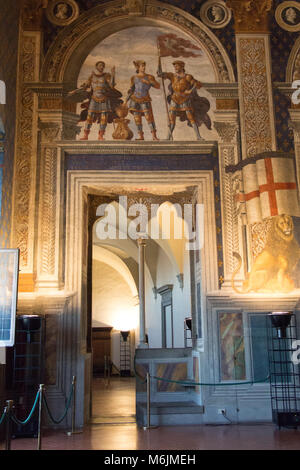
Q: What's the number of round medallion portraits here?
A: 3